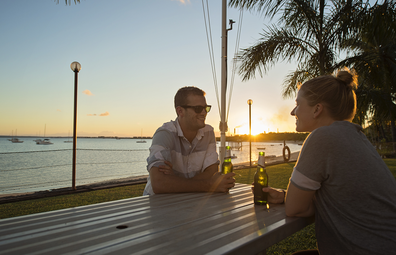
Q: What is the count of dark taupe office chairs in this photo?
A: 0